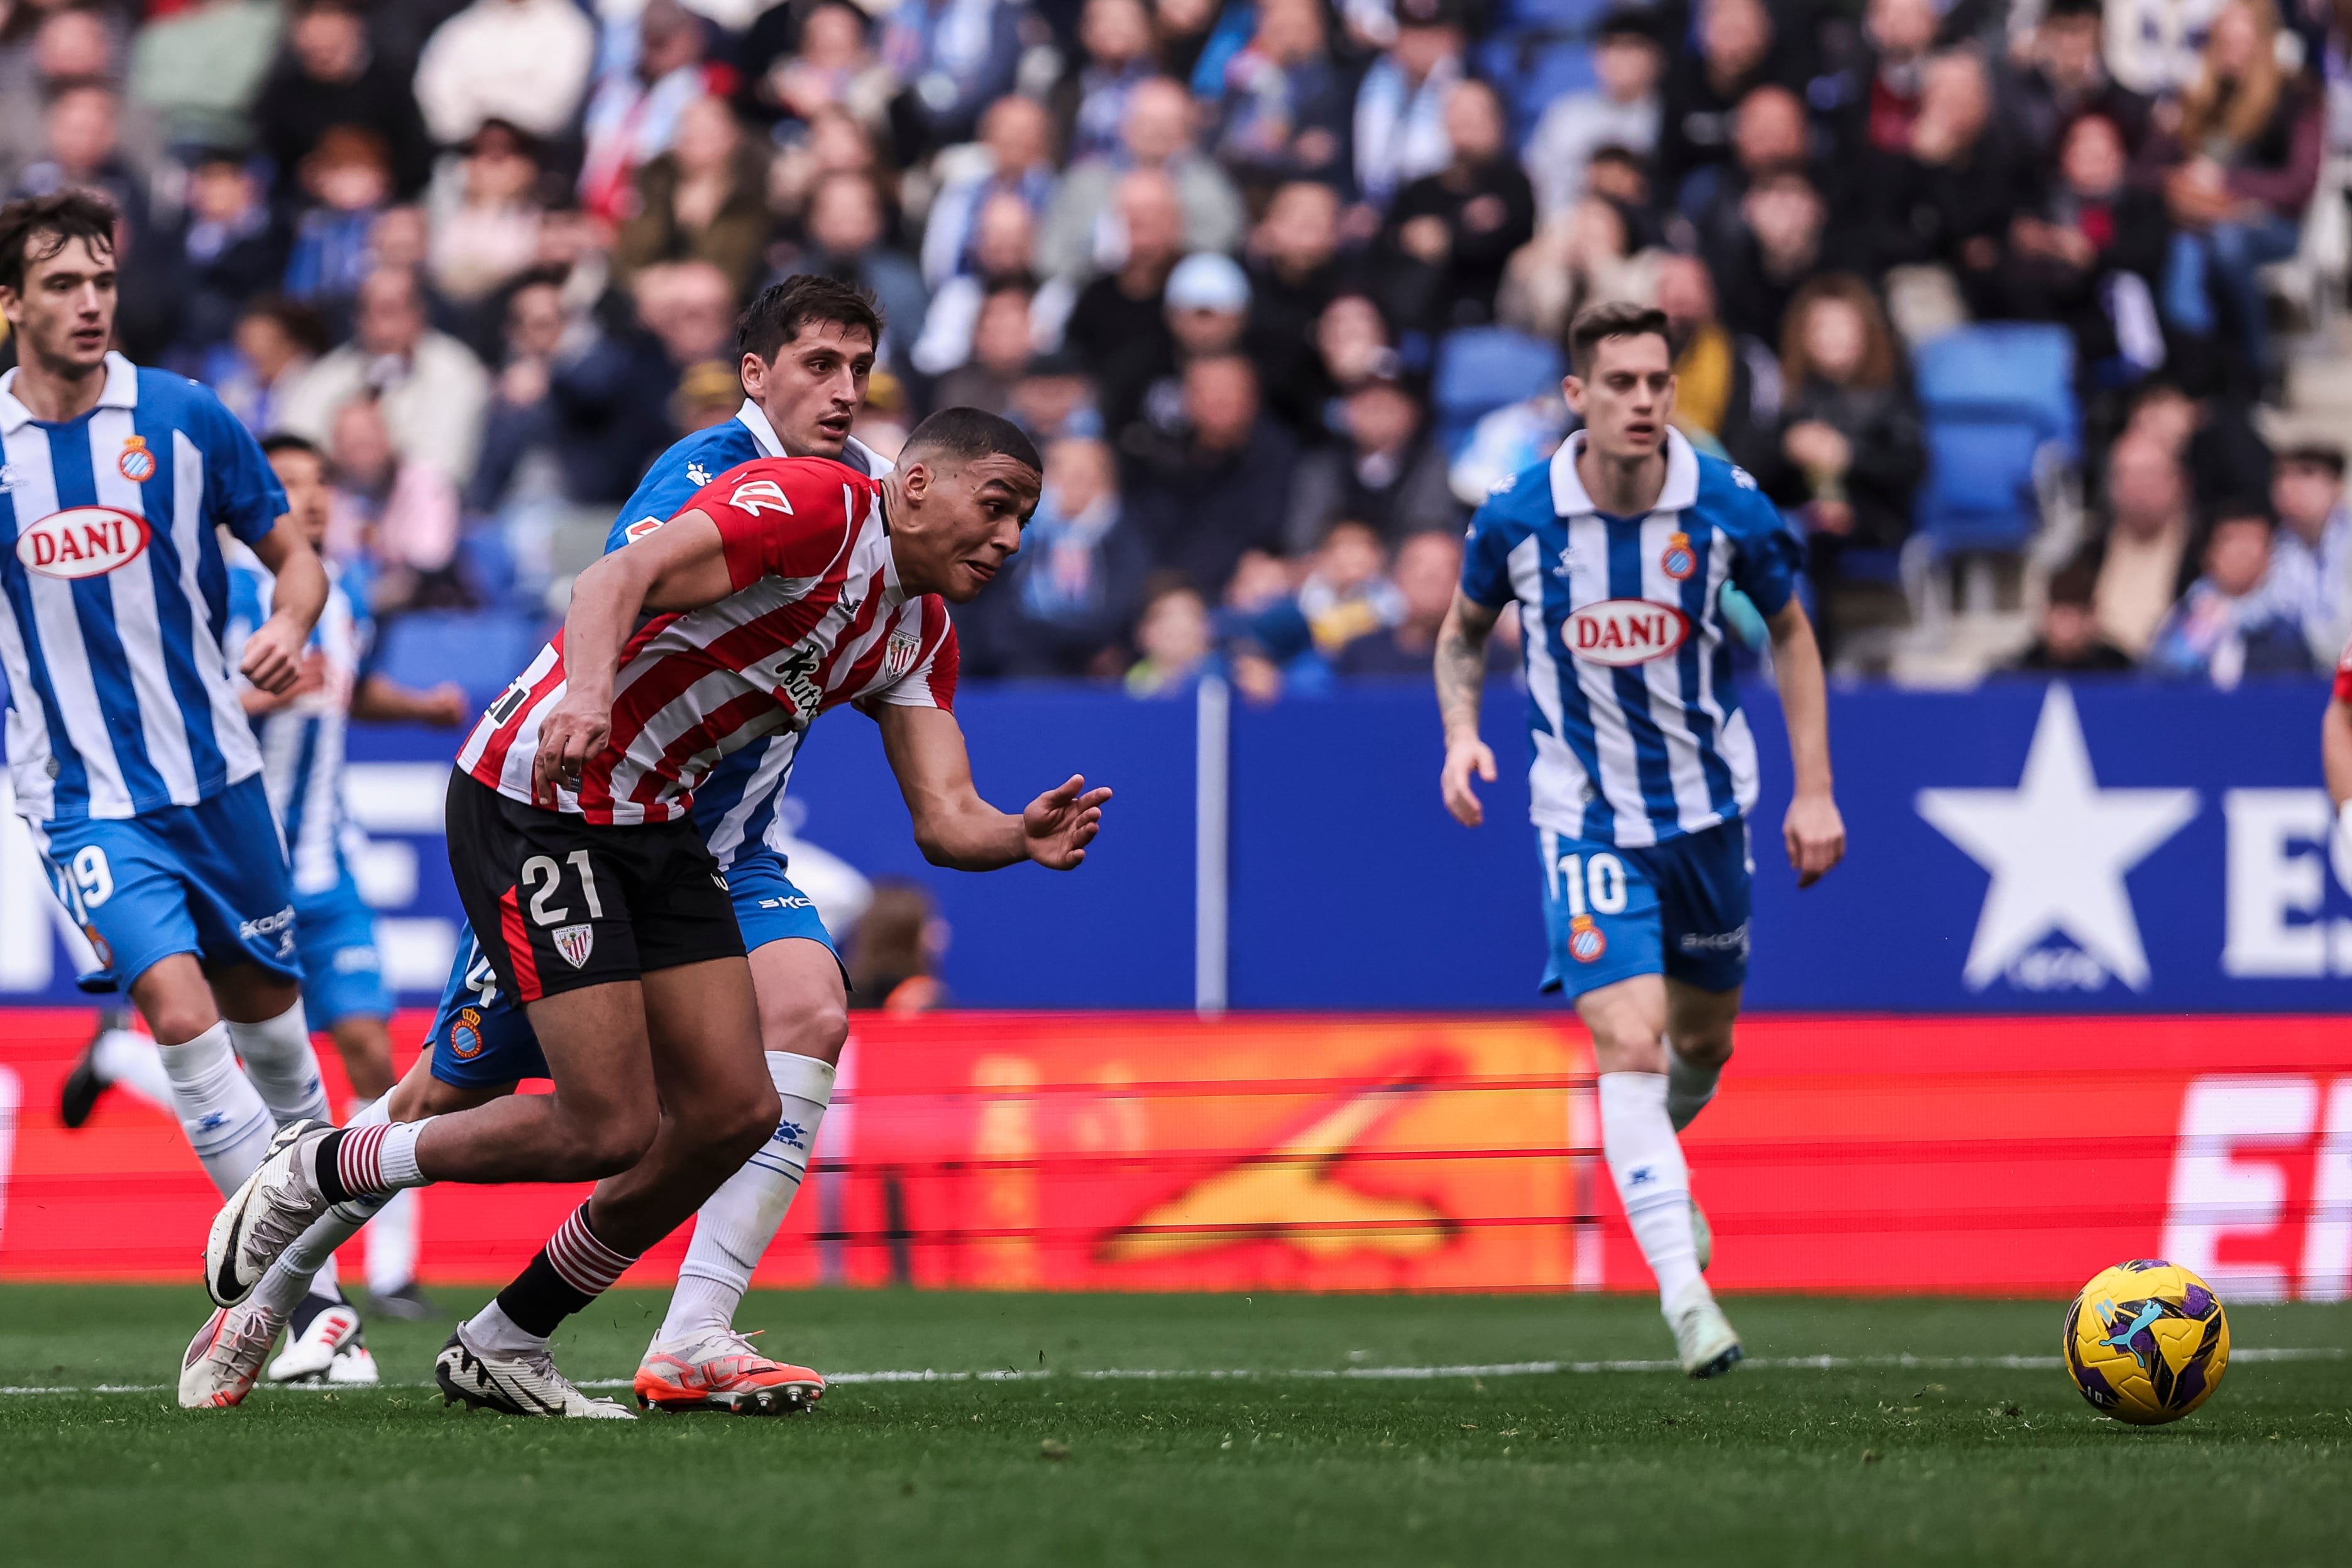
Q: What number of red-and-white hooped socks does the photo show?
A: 2